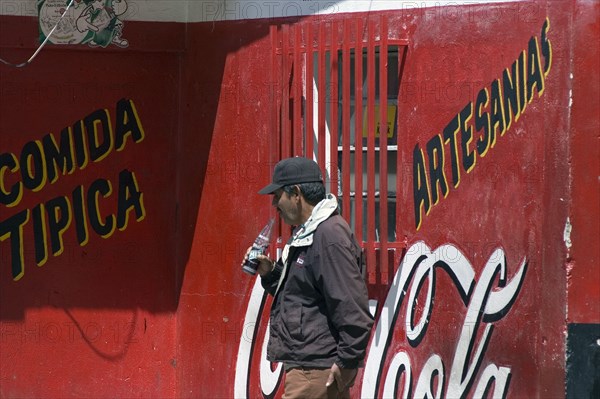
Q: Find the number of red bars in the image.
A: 10